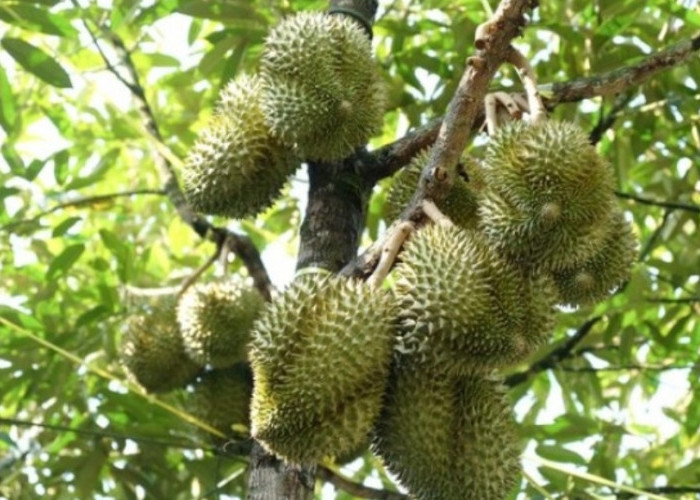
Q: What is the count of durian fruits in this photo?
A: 11